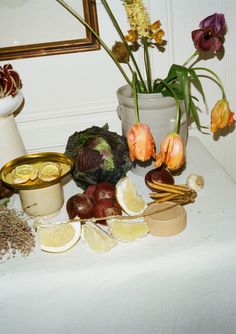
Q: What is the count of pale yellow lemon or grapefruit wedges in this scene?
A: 4